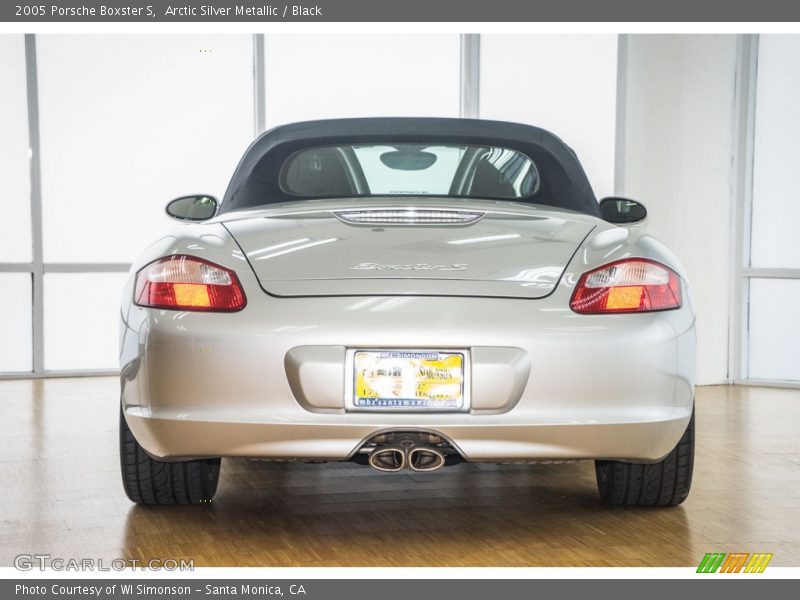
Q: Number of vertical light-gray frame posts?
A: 5